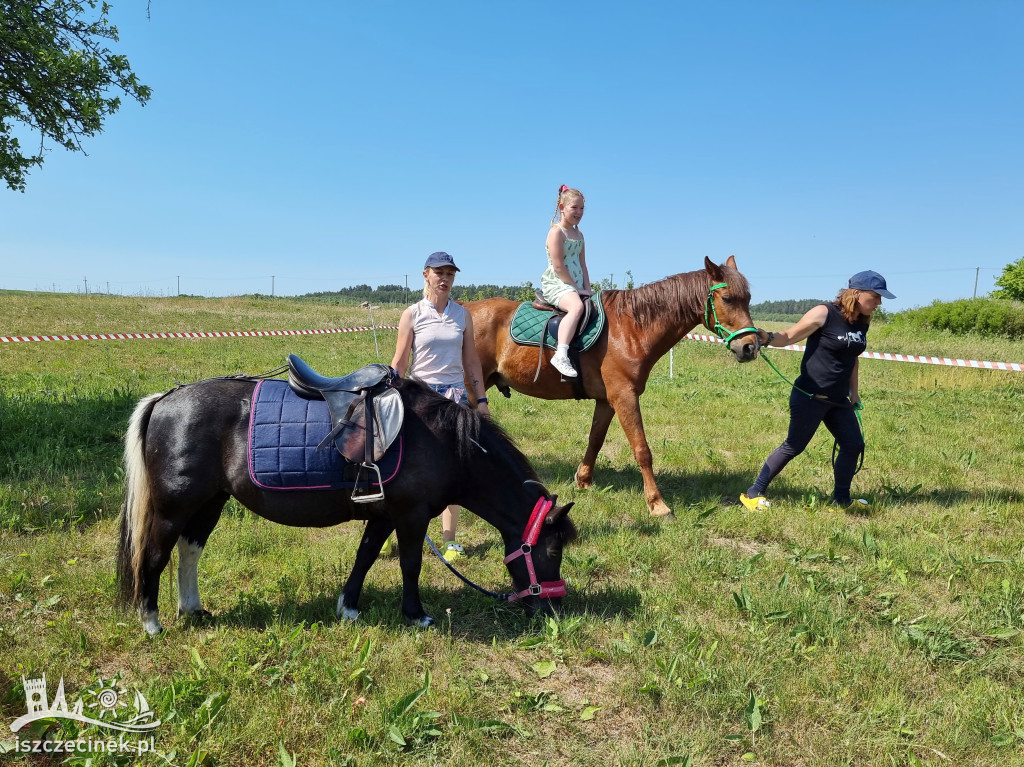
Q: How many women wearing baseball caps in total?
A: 2